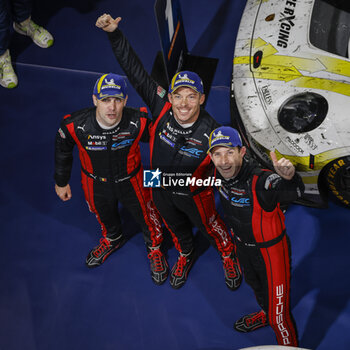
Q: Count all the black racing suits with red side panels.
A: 3